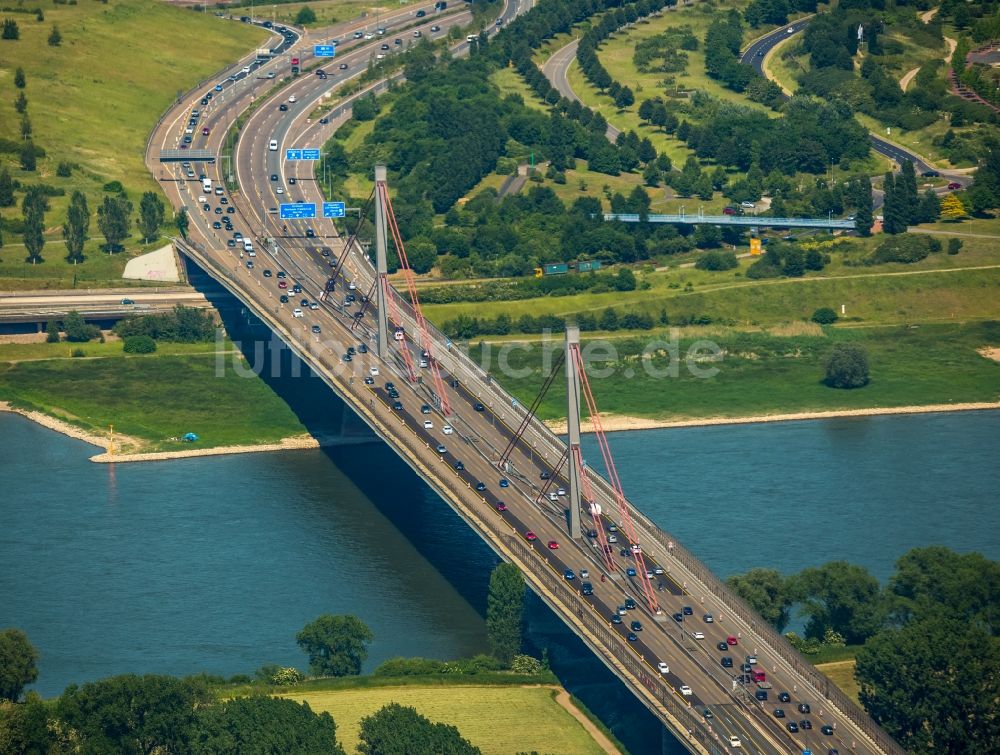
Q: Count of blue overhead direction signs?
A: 5